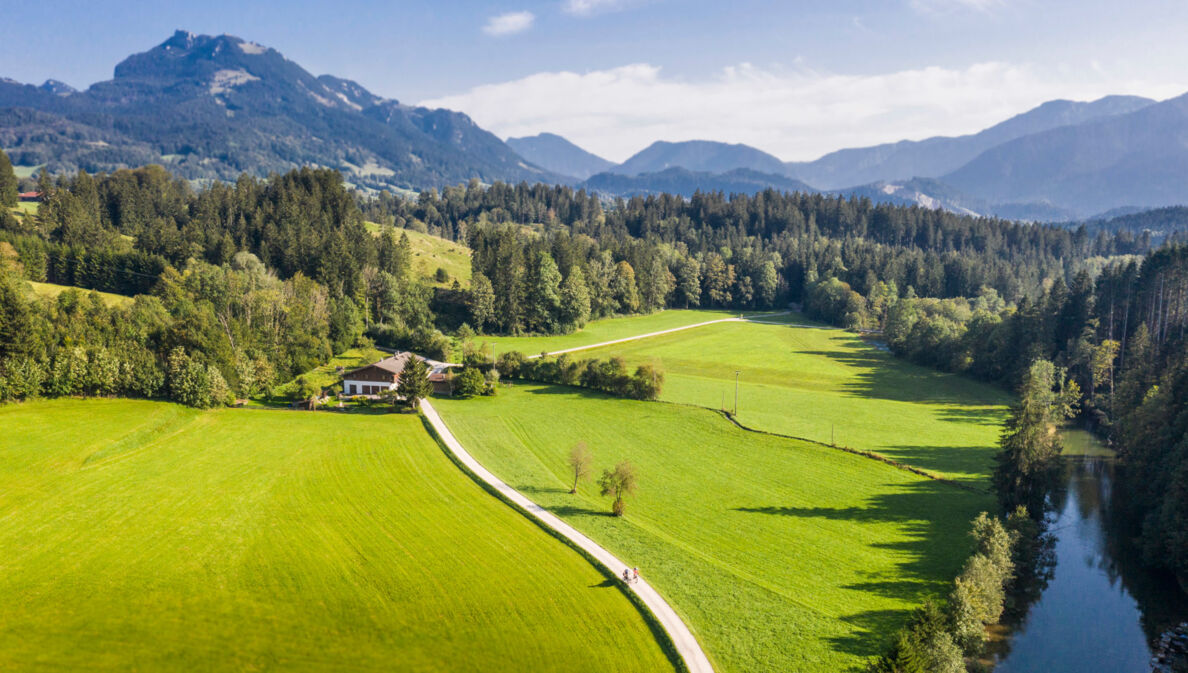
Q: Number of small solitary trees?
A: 2